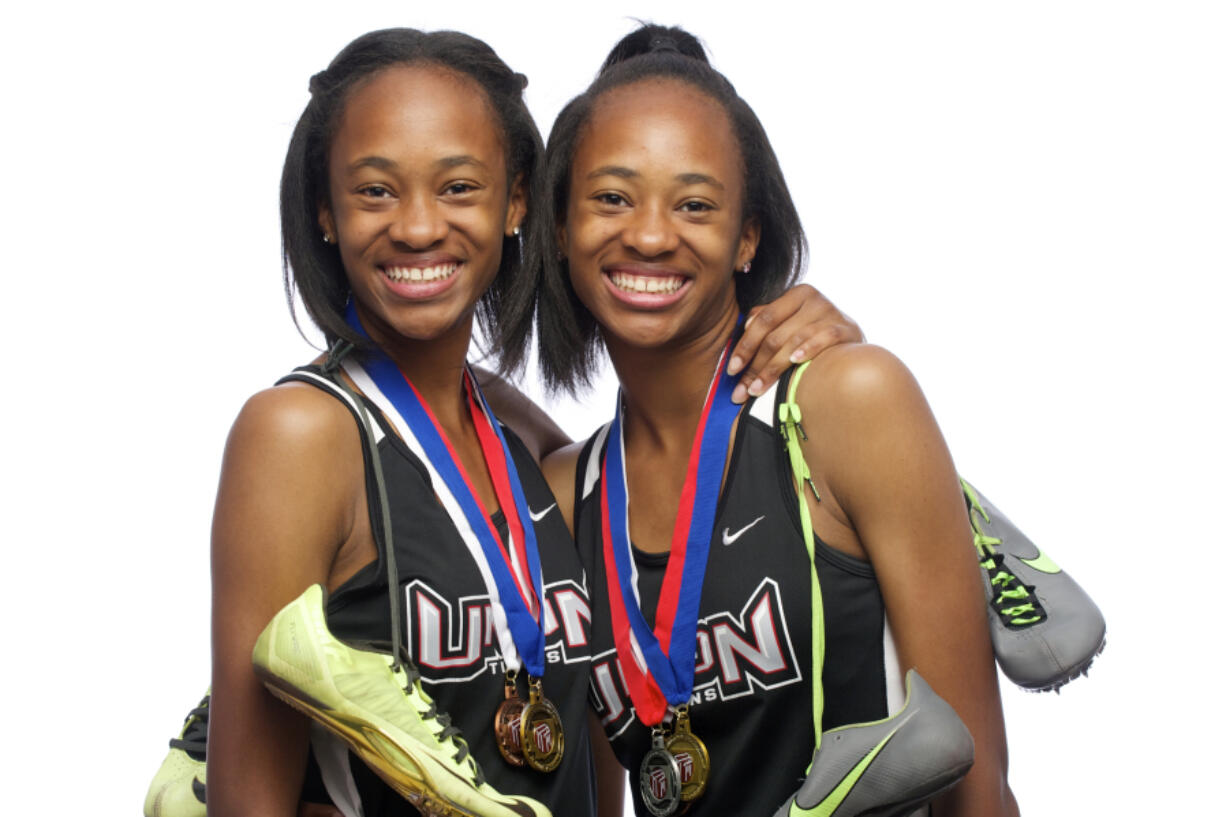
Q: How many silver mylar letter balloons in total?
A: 0